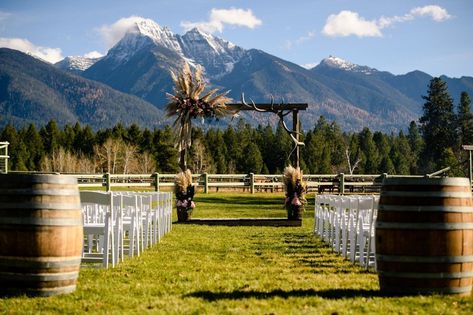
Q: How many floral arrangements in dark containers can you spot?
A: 2